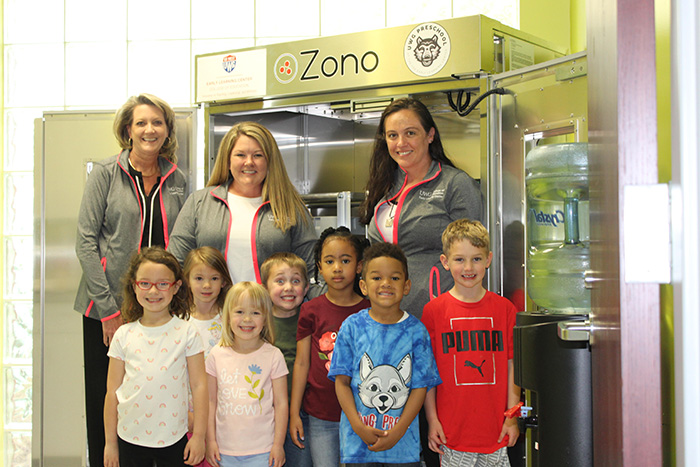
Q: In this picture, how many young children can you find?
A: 7